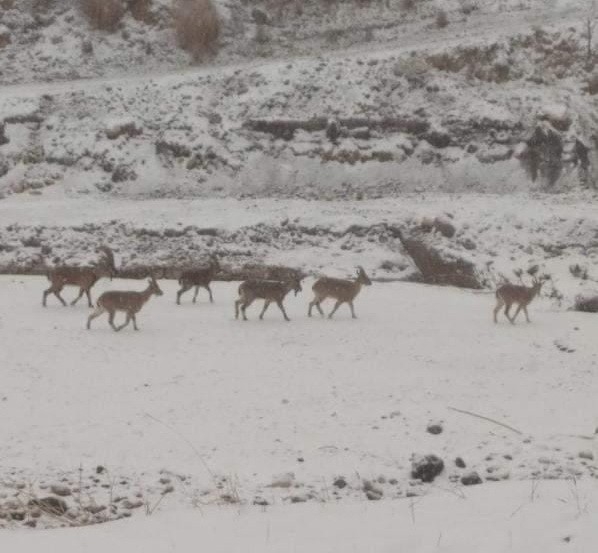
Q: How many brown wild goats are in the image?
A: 6